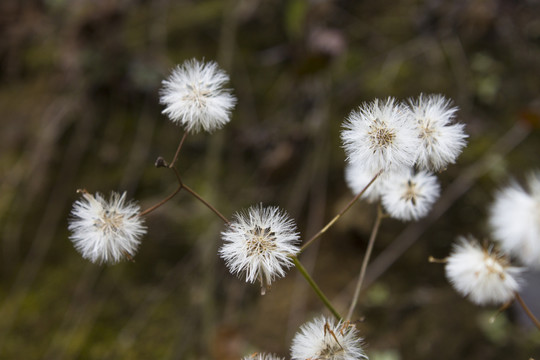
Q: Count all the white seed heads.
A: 11